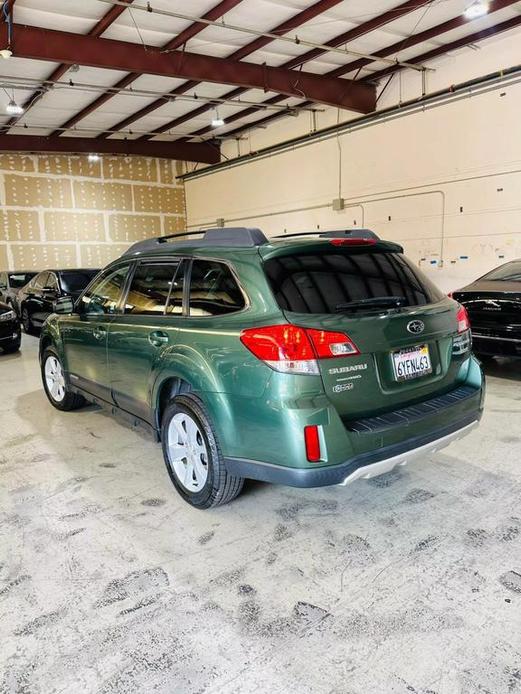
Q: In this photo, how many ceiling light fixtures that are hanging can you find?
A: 4